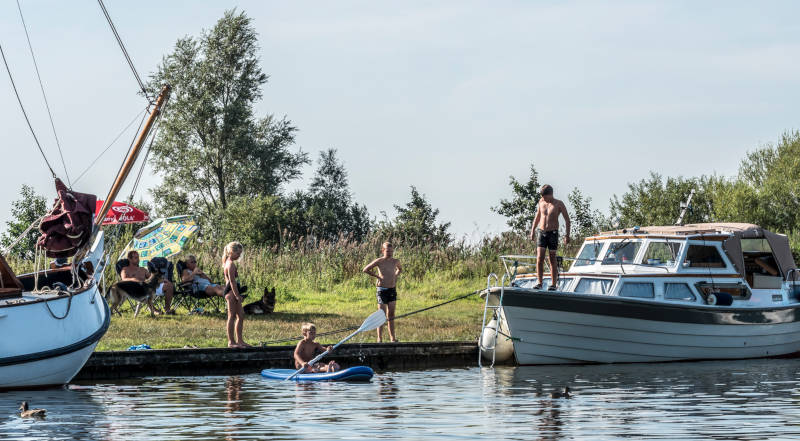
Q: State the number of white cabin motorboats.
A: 1